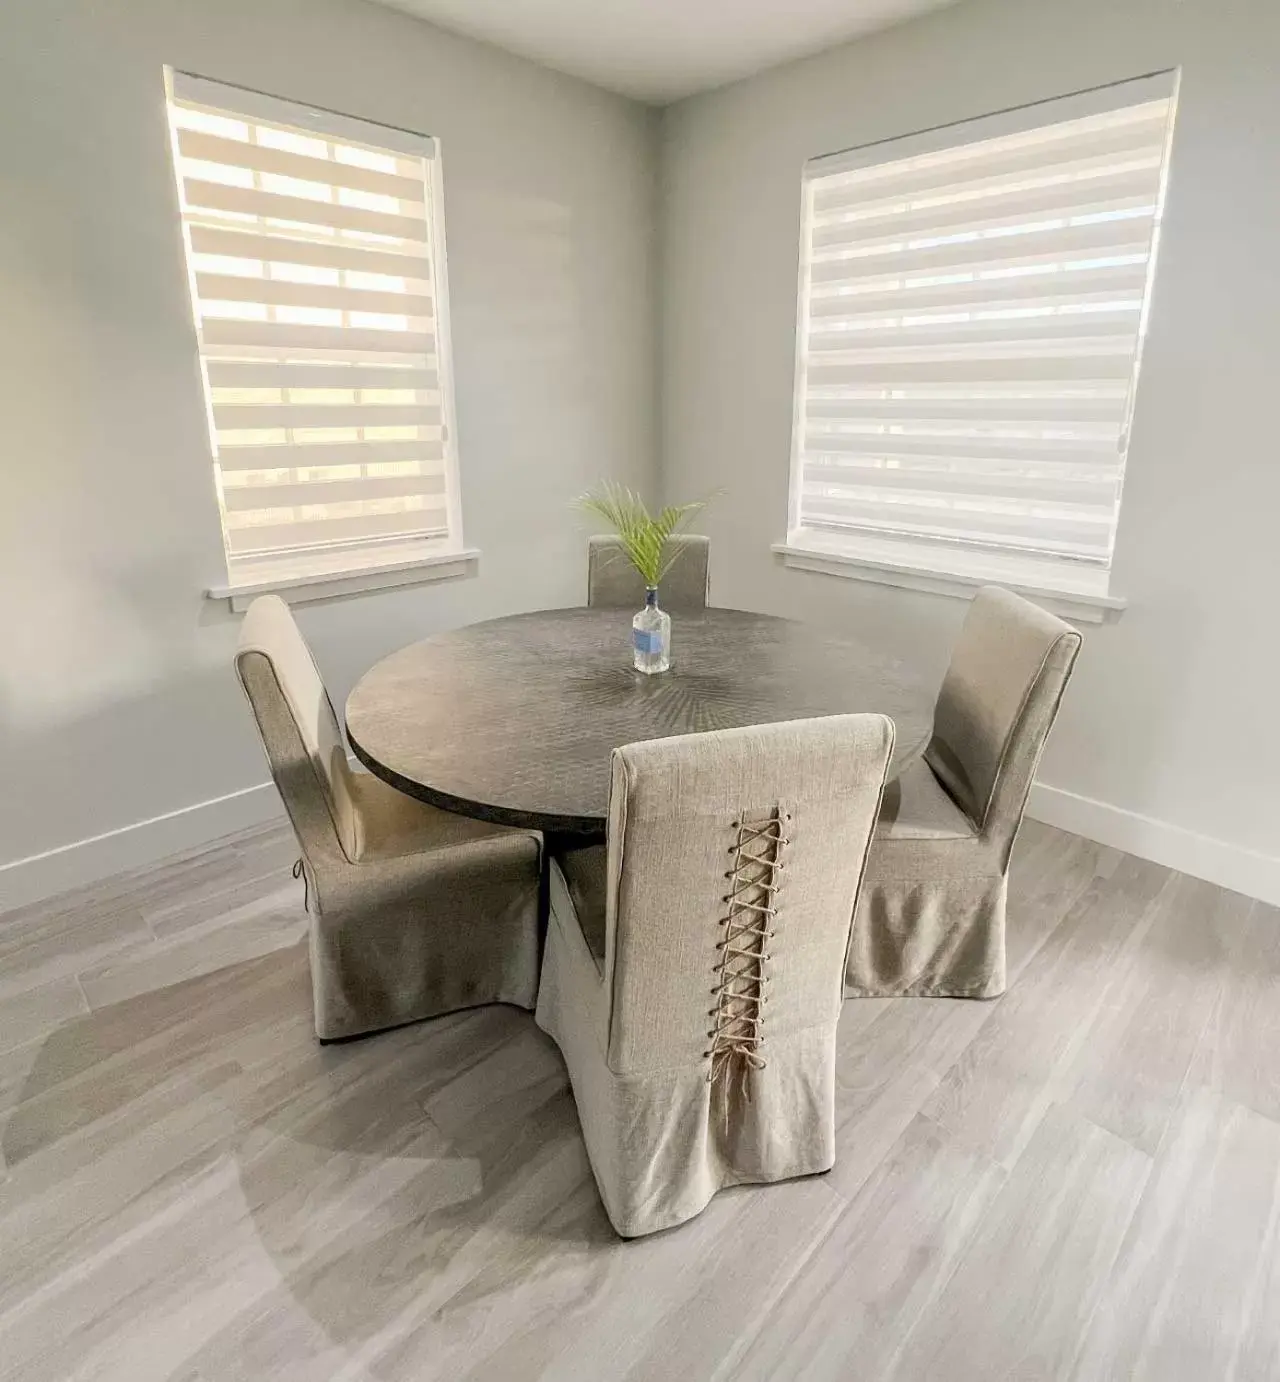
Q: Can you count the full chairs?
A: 3